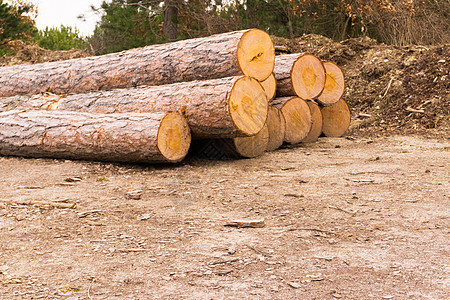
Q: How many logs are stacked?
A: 11